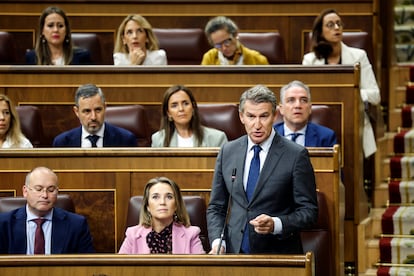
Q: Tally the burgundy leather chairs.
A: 12